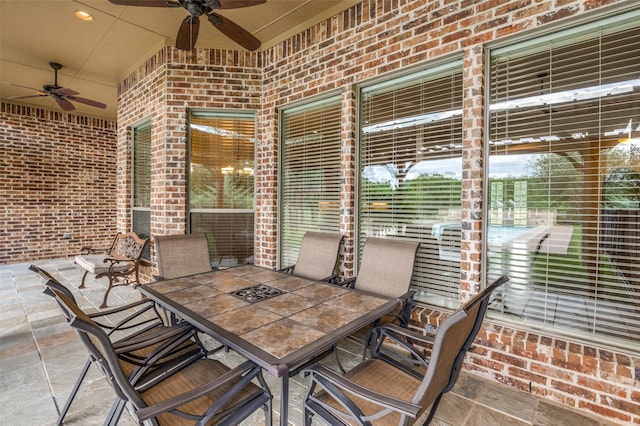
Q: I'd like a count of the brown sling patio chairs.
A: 6